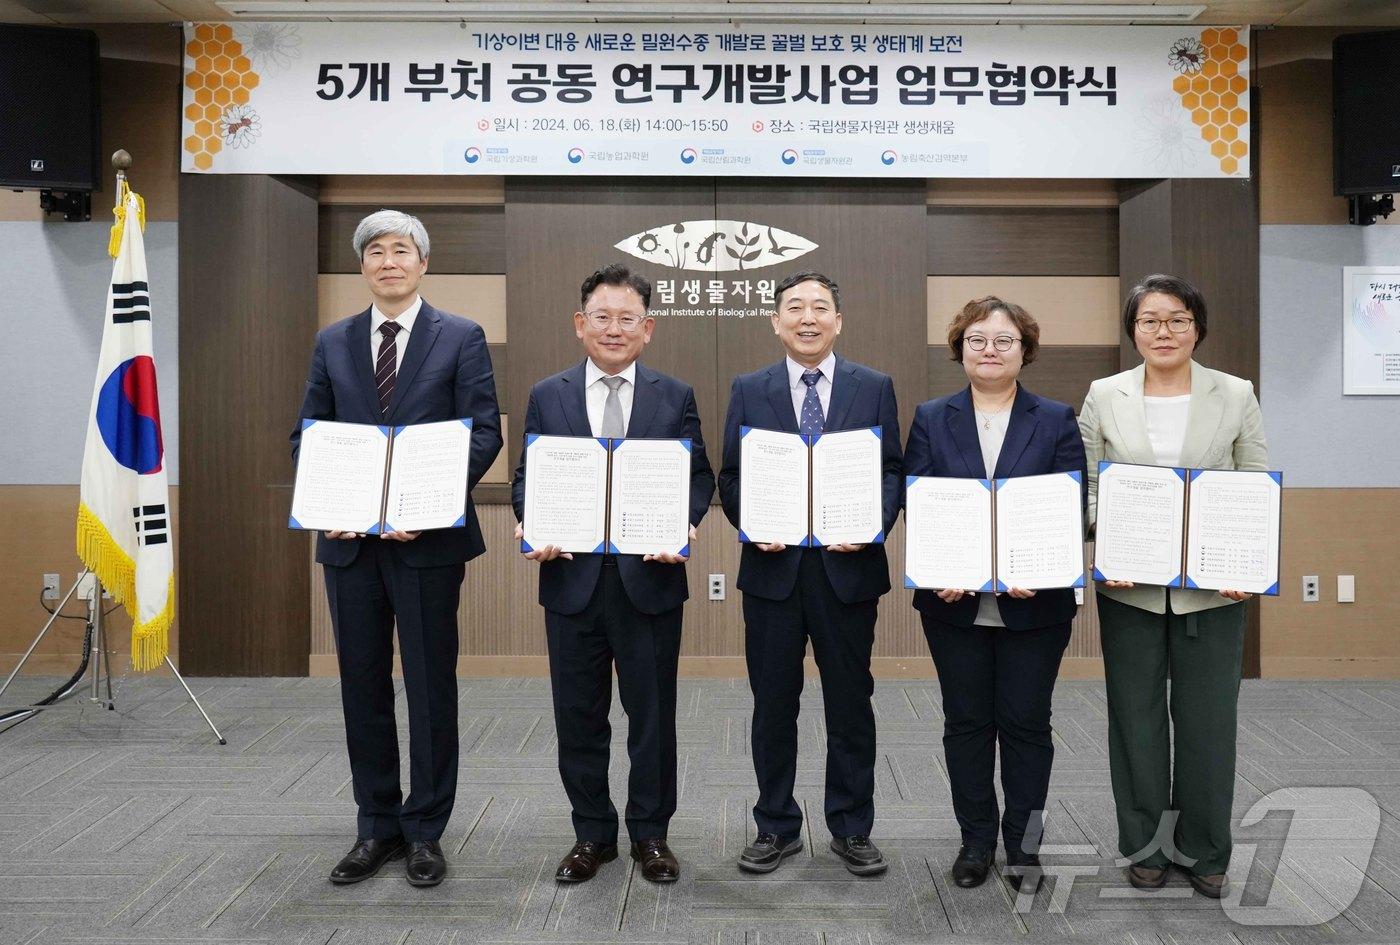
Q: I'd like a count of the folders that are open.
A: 5